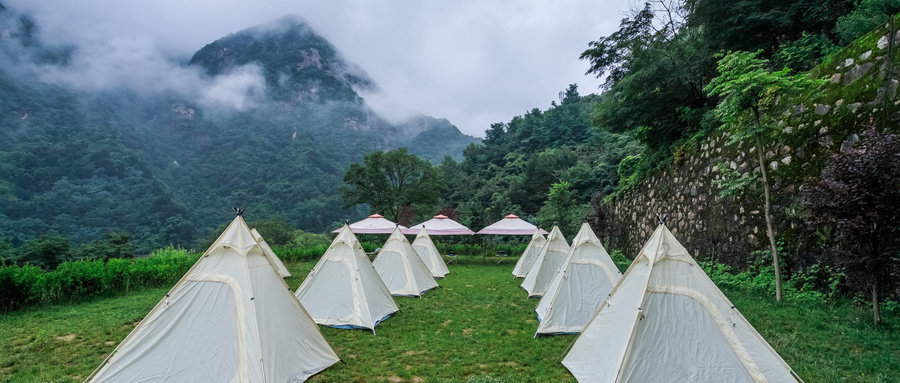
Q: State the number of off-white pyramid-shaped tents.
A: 9